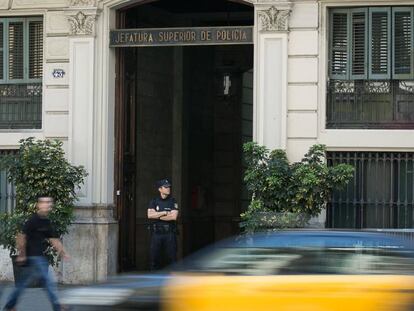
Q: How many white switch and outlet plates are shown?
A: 0